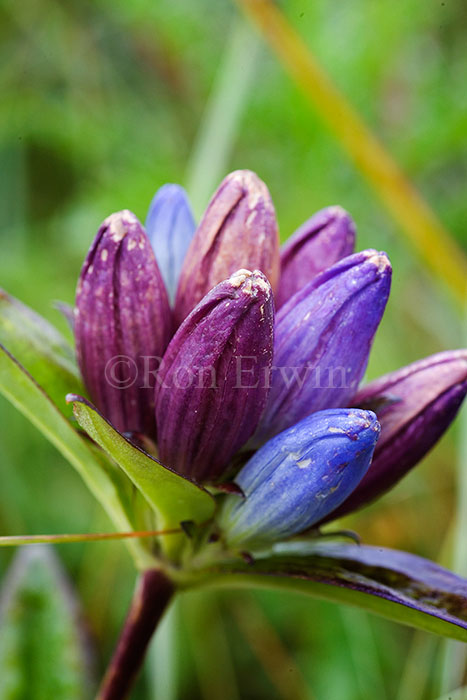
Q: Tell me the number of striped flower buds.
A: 8